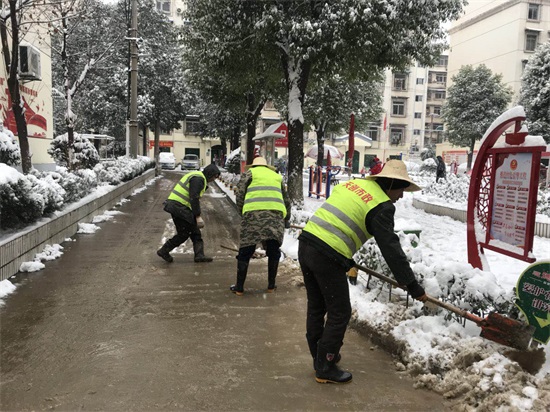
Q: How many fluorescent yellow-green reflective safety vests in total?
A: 3